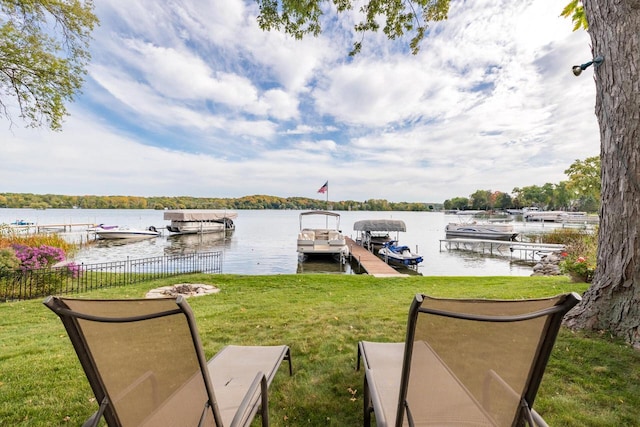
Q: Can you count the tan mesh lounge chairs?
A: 2